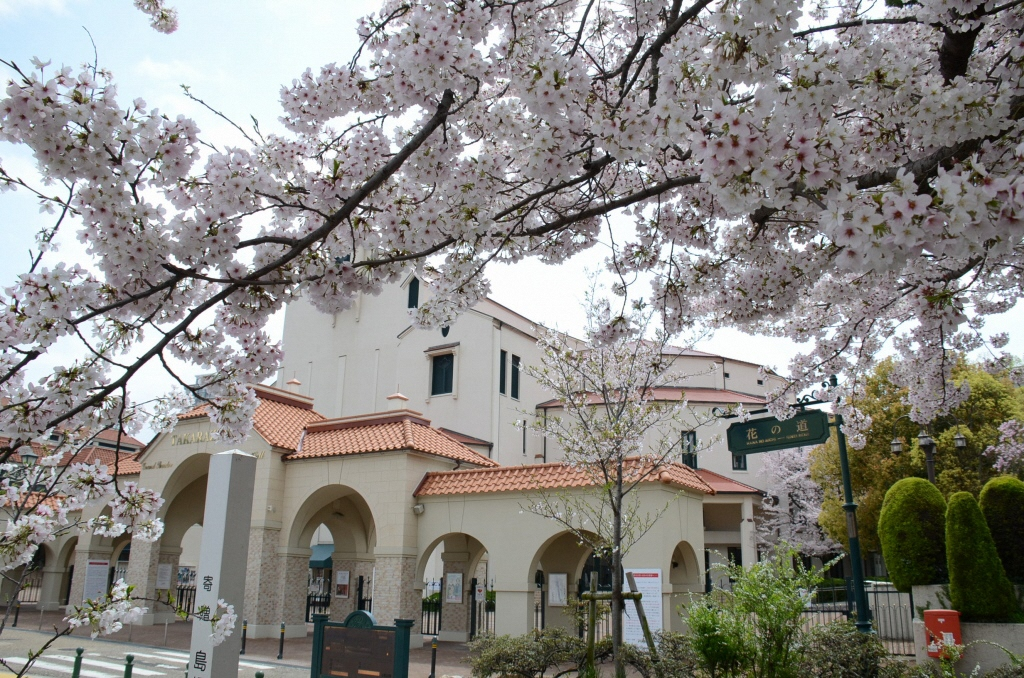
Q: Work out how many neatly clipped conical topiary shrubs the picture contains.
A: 3